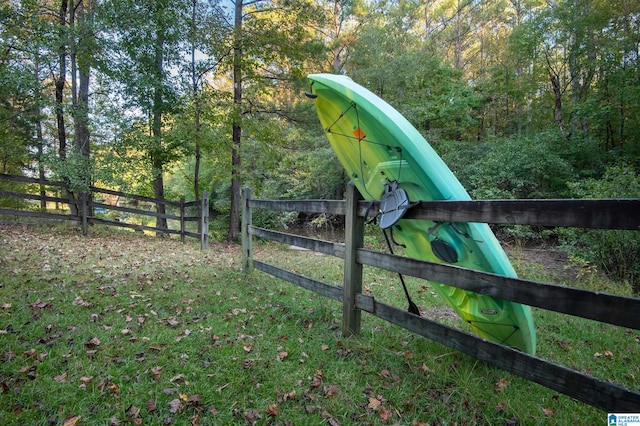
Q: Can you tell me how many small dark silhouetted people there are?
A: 0